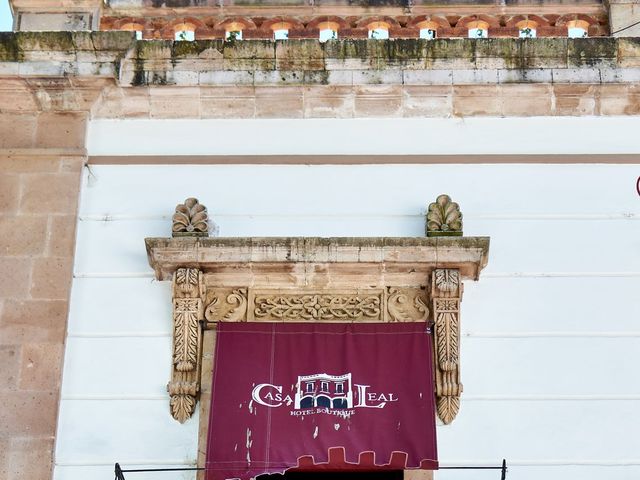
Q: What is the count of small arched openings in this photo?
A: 10